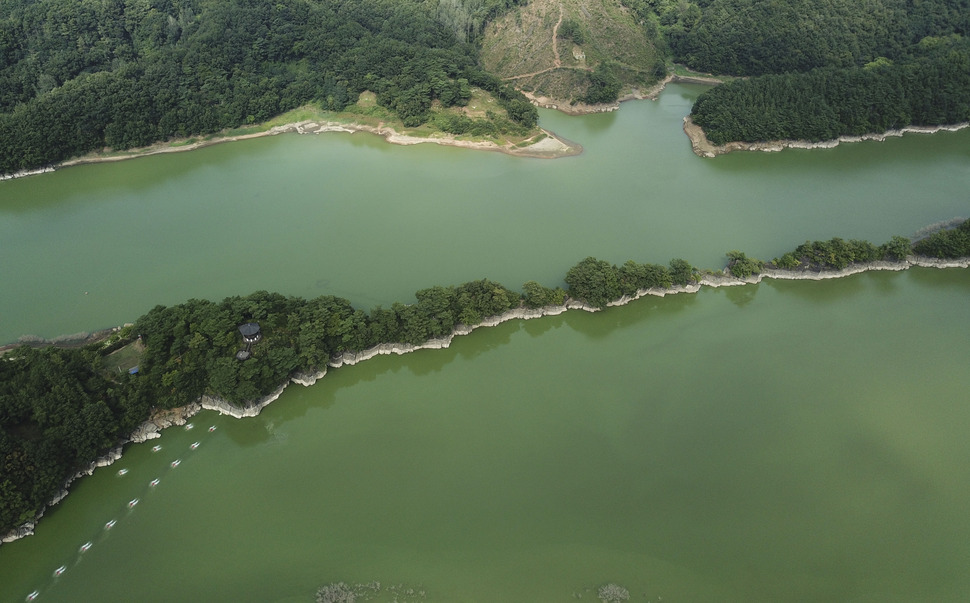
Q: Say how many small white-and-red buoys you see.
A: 12